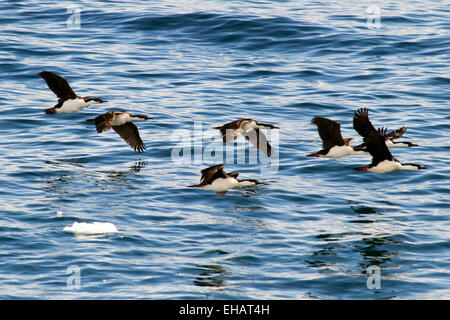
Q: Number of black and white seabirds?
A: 7